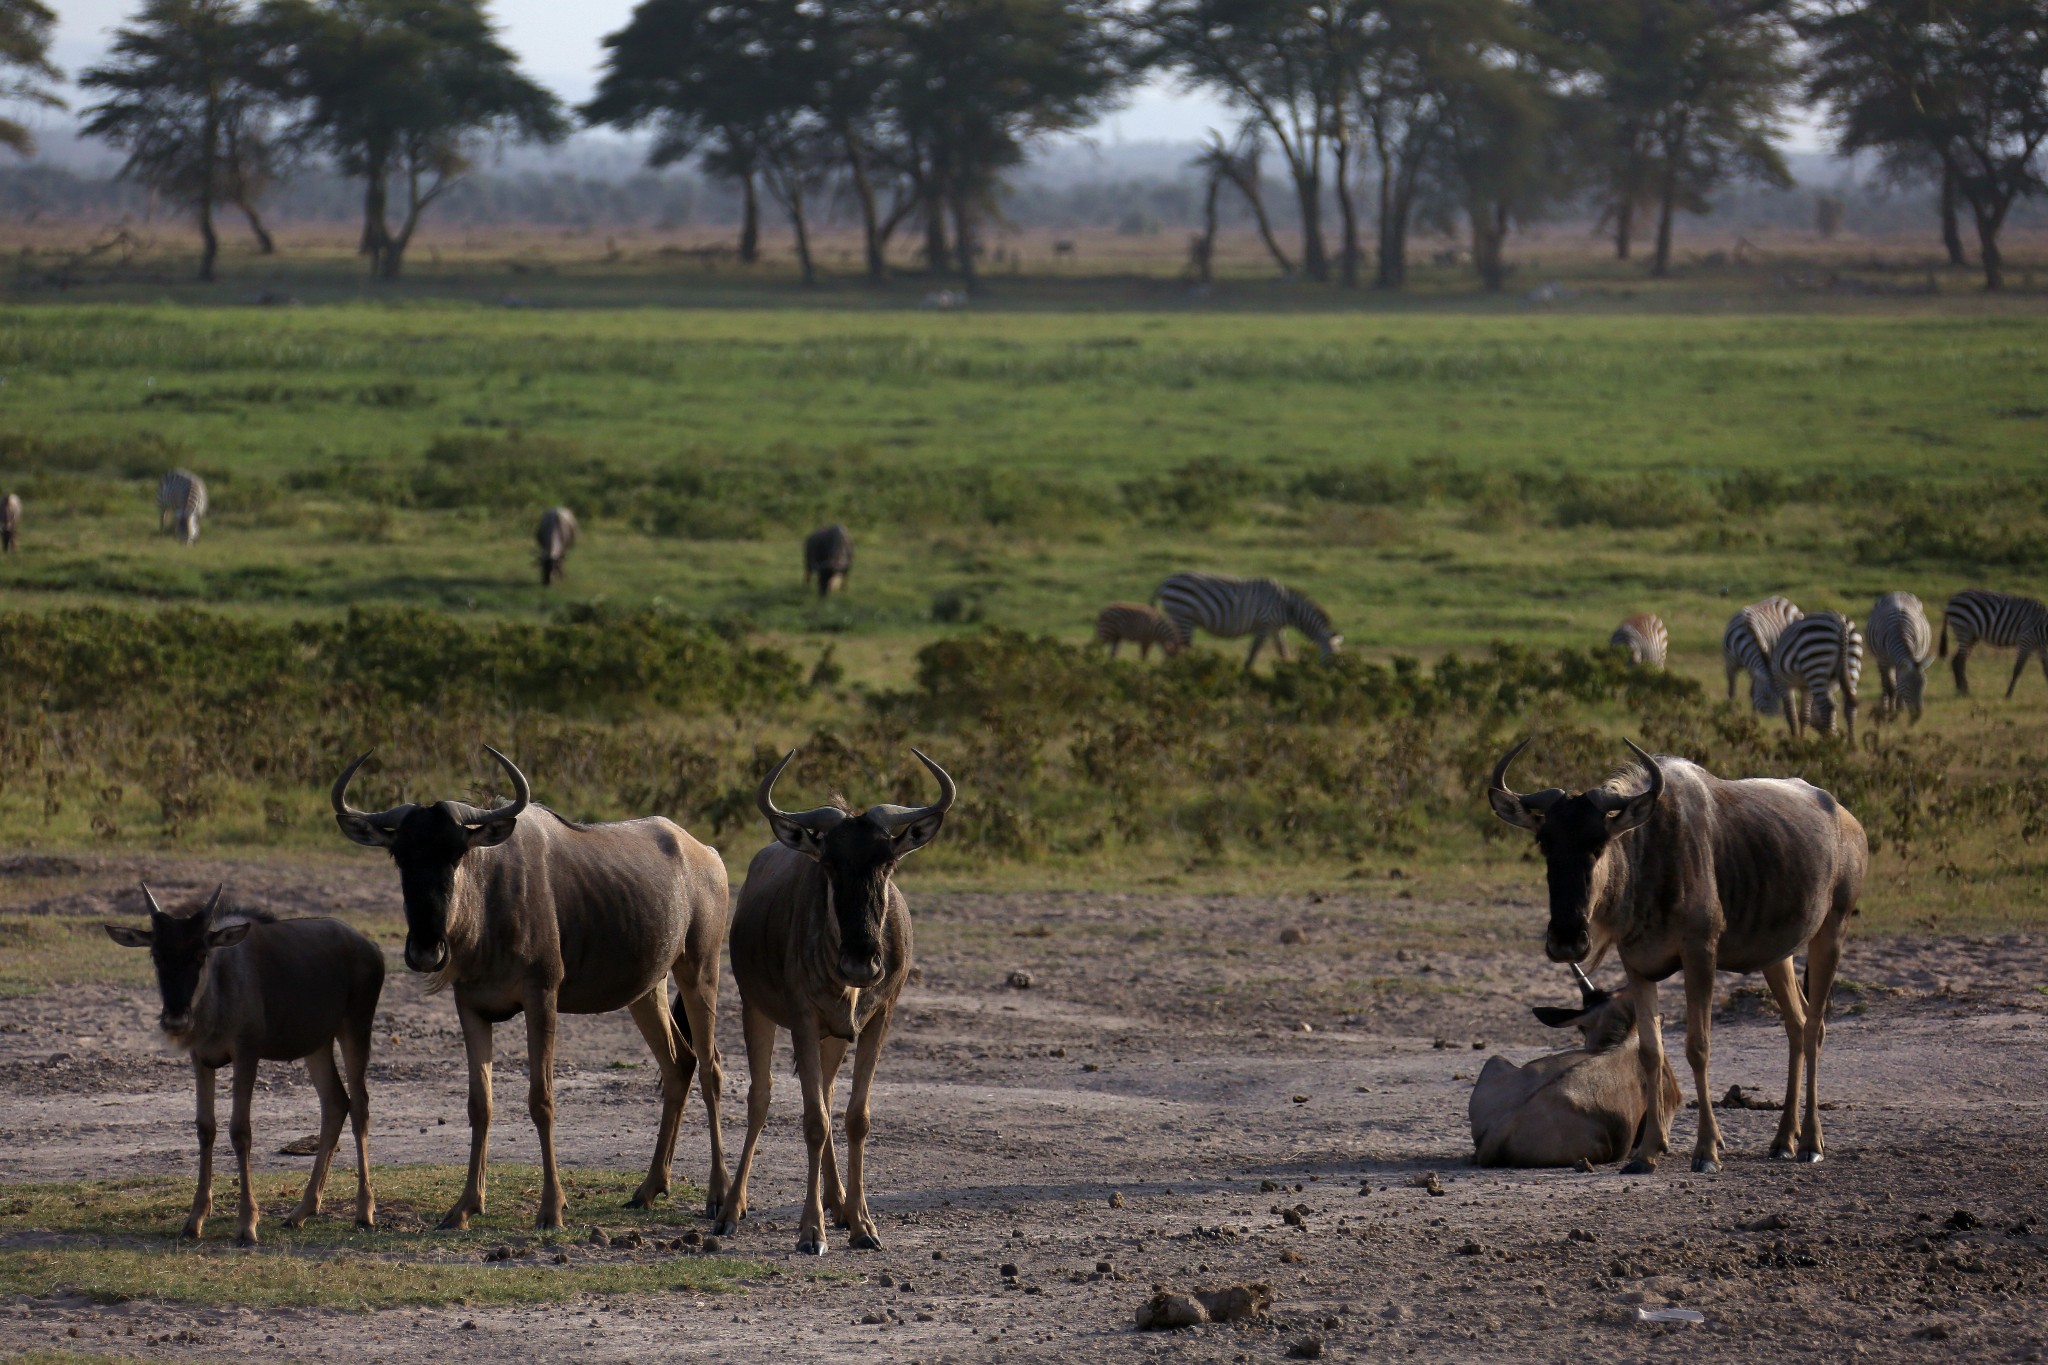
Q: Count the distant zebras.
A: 8